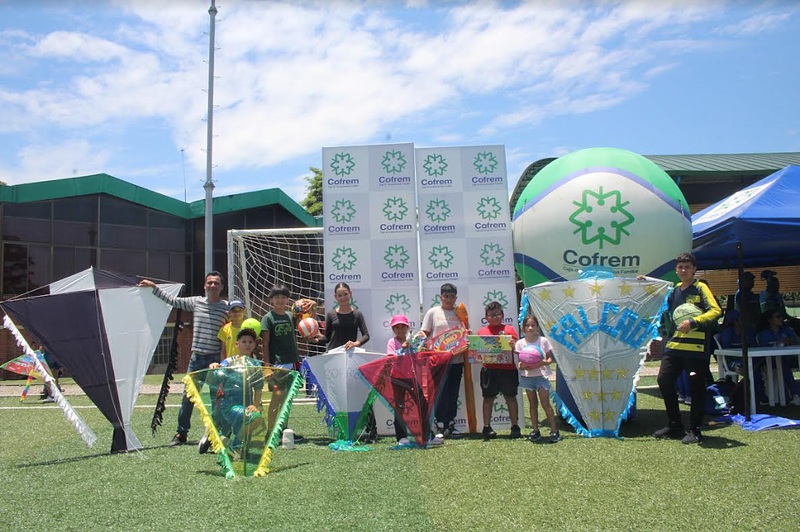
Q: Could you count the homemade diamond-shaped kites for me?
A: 5